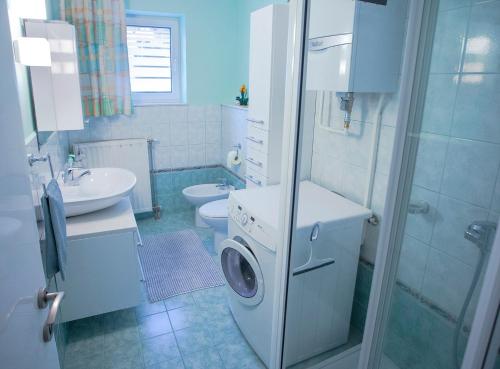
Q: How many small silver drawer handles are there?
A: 4